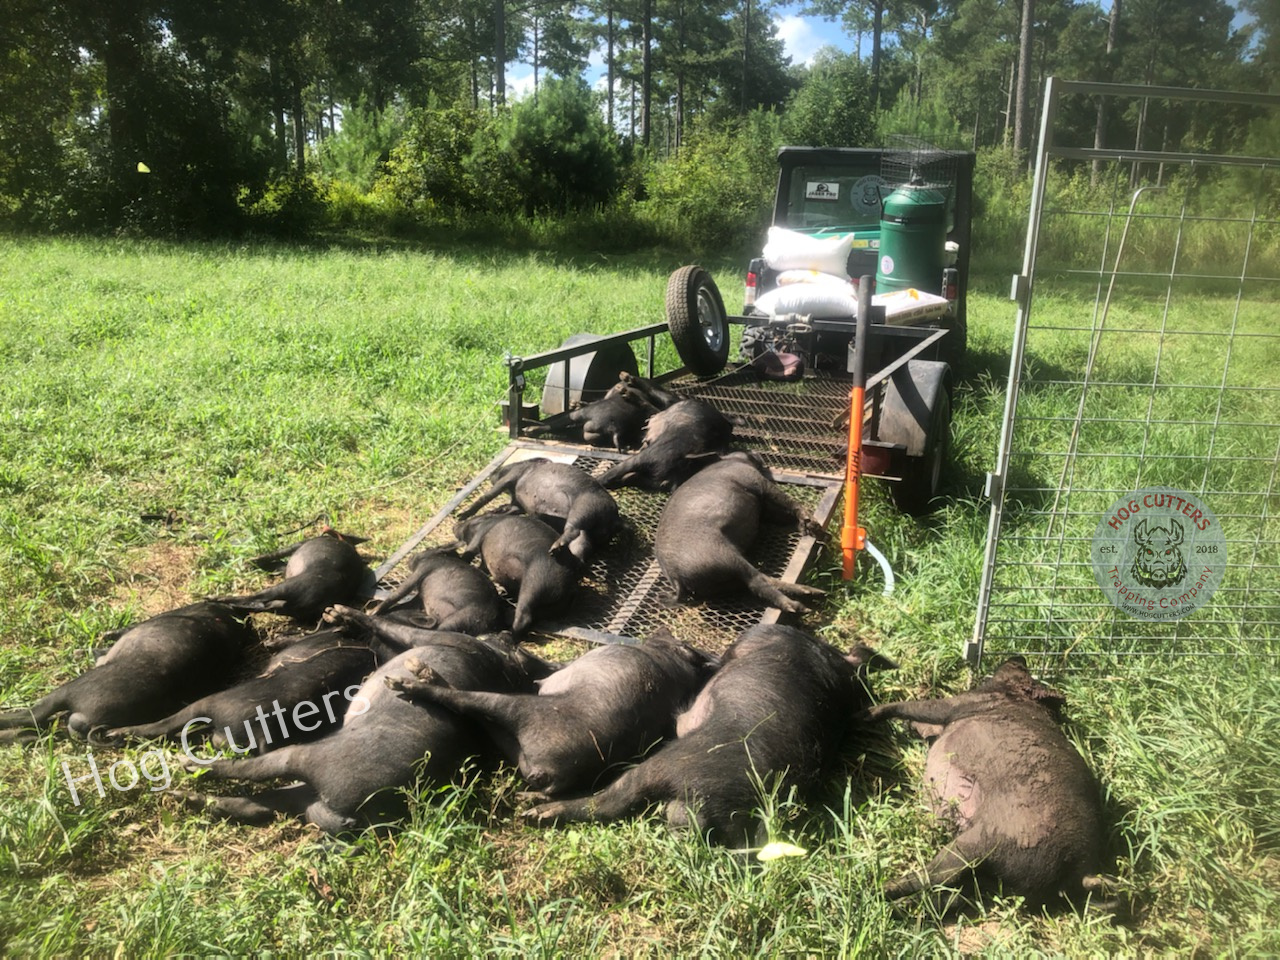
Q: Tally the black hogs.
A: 13